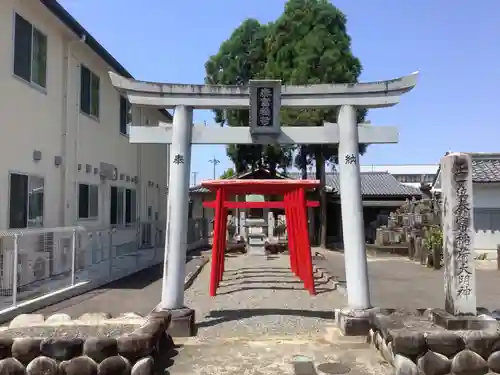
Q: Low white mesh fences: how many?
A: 1